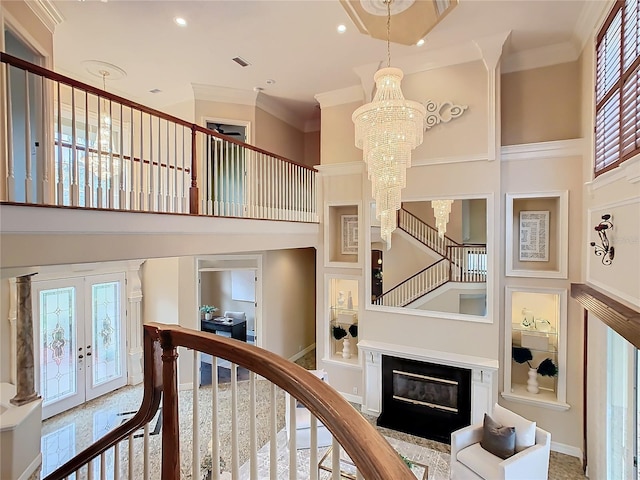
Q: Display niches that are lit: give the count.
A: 2